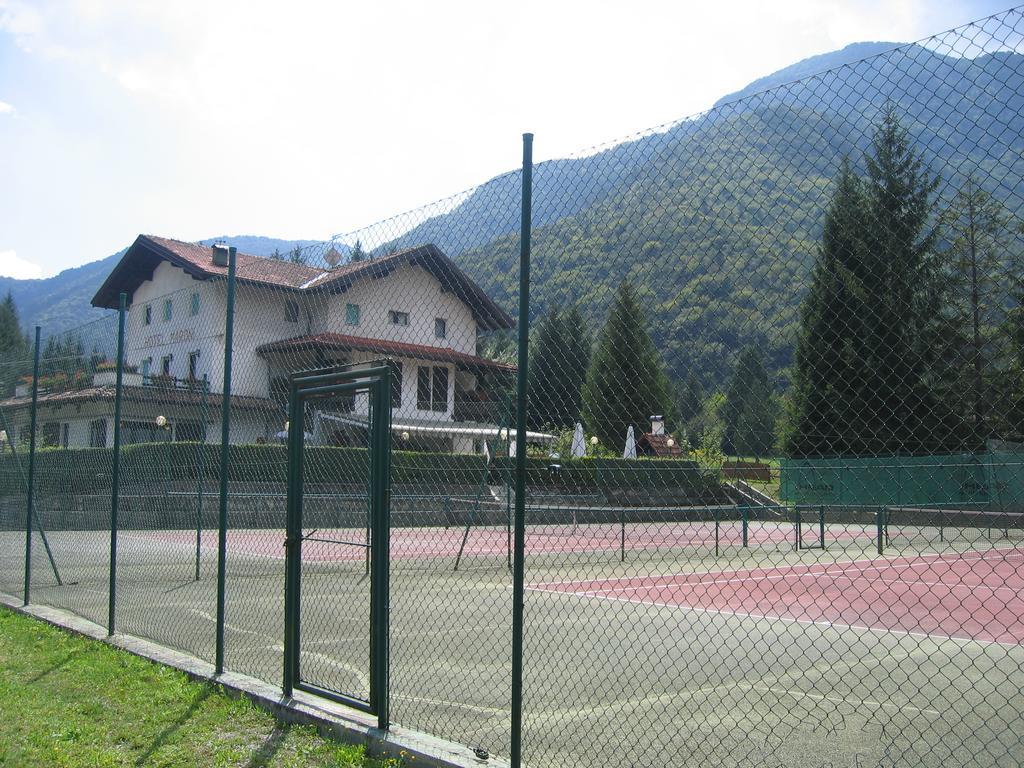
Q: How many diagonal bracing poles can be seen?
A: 2